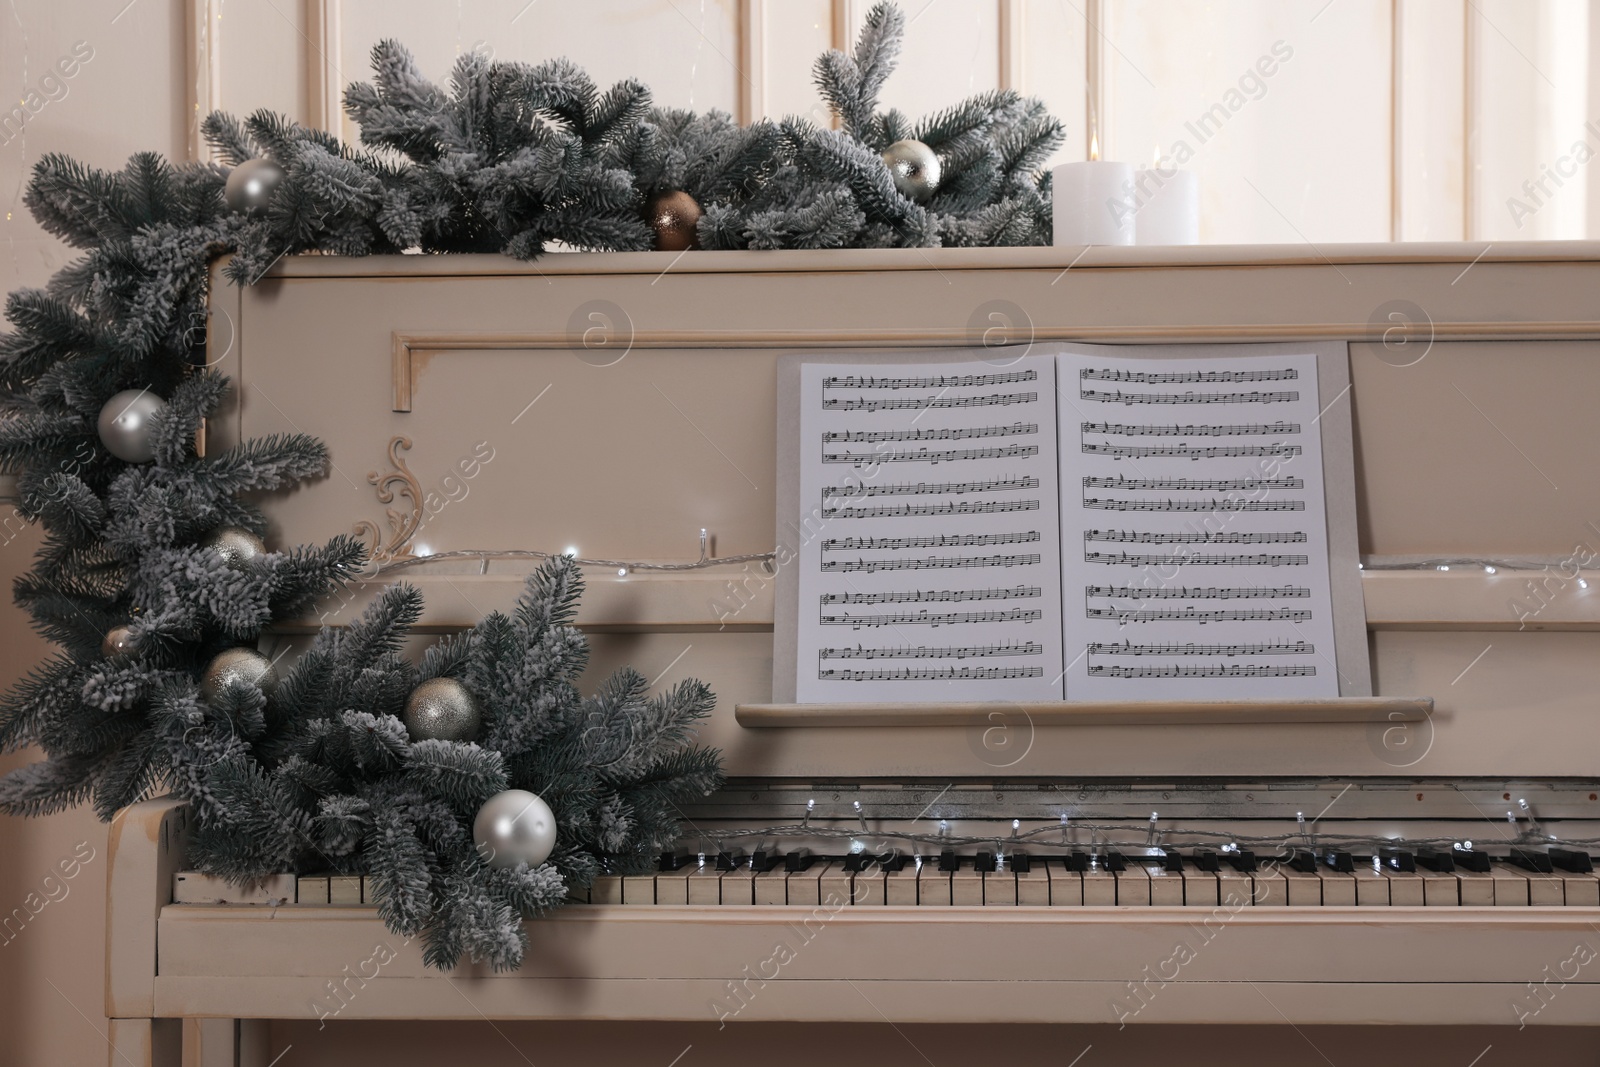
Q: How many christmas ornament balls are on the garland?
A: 9